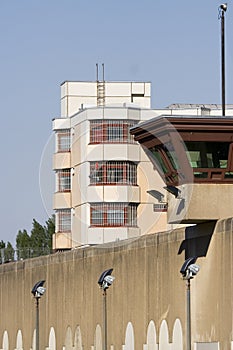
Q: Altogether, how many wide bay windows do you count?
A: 3